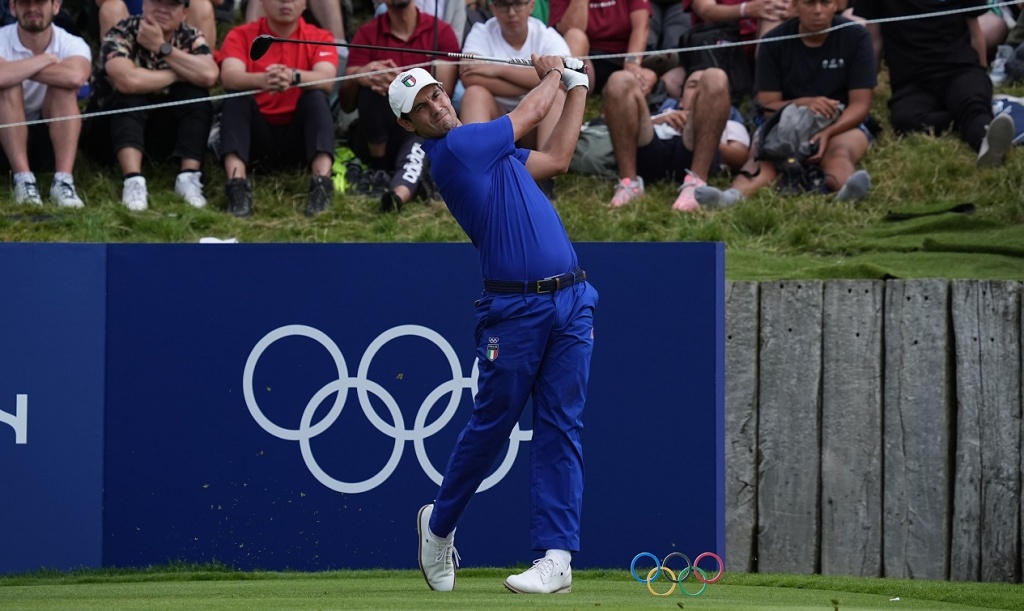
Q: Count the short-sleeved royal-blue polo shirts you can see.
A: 1